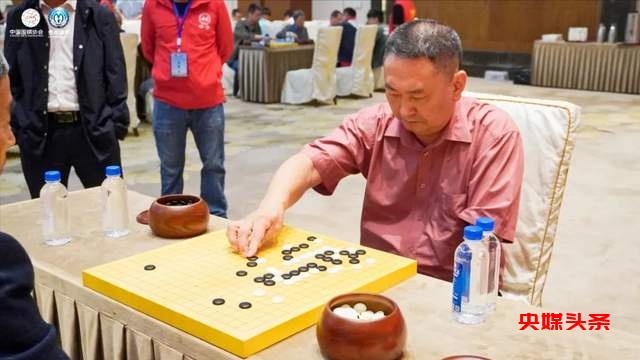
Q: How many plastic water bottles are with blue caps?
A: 4